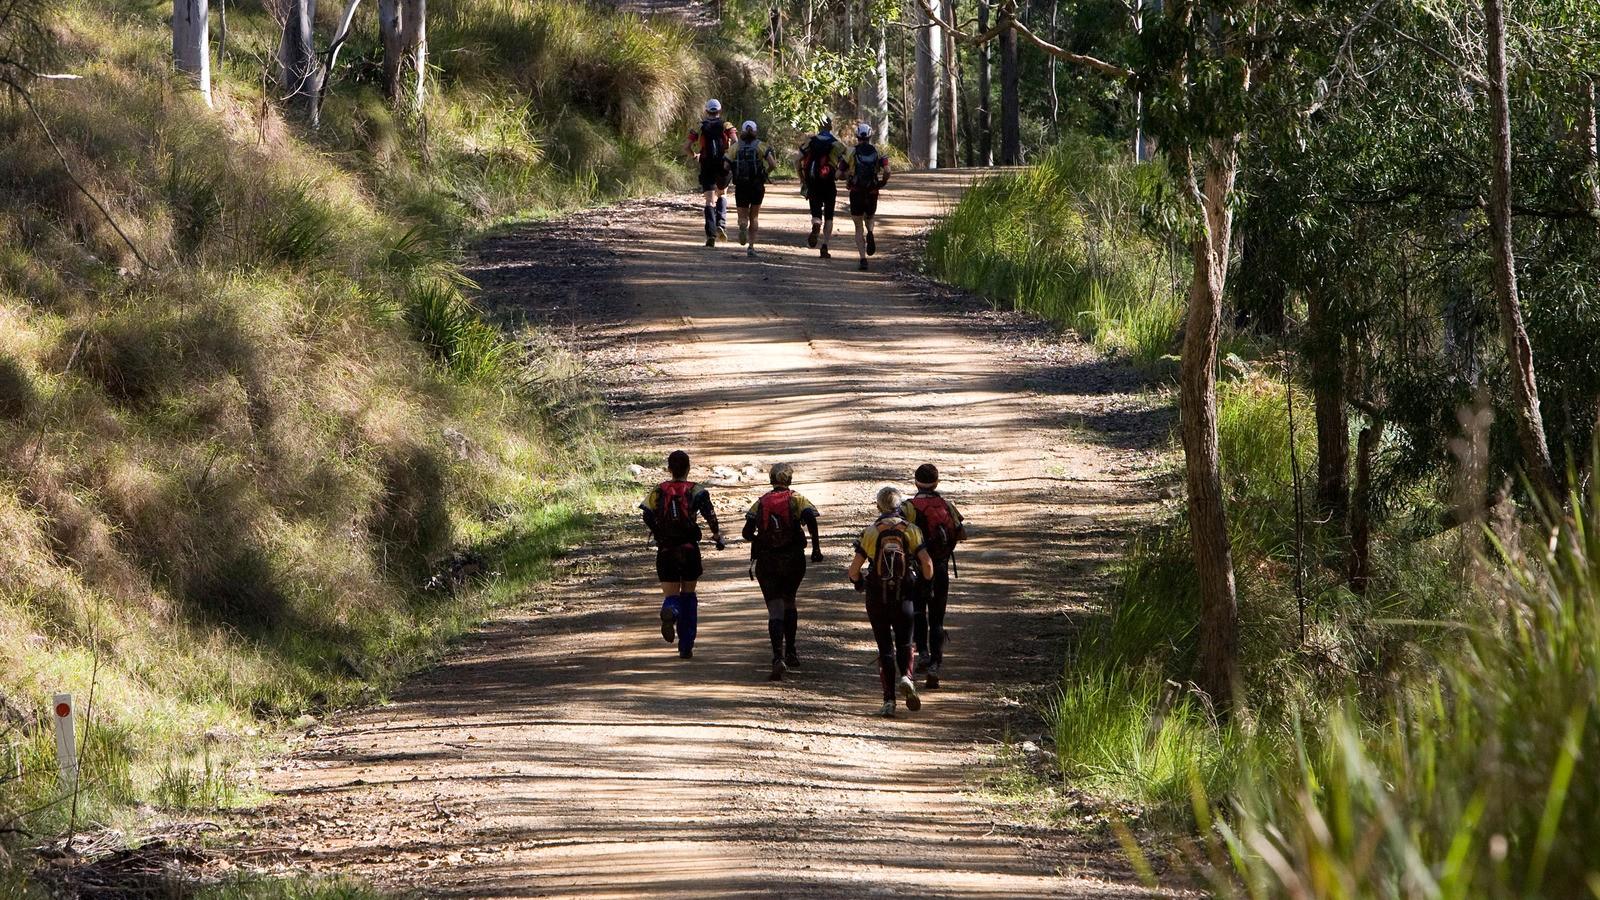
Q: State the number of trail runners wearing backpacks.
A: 8